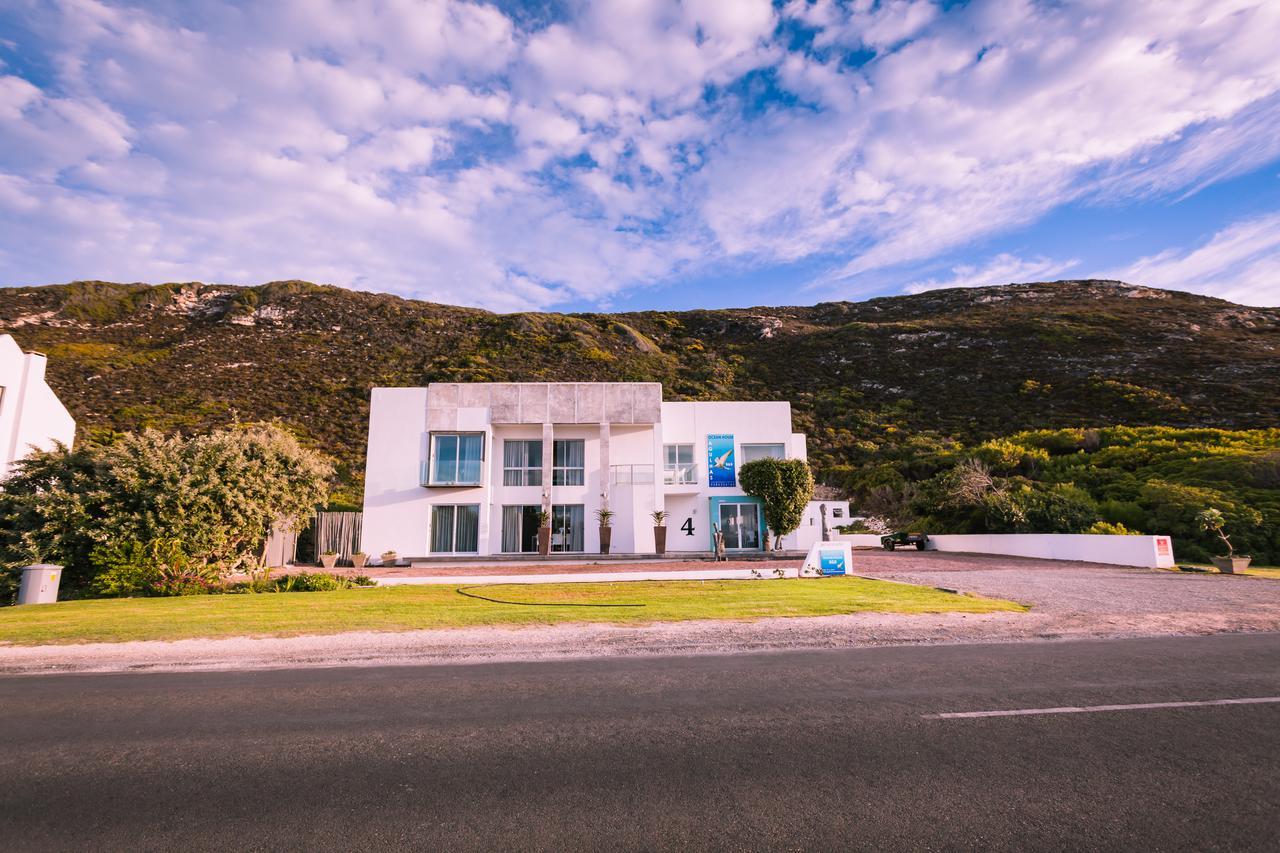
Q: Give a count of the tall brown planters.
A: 3